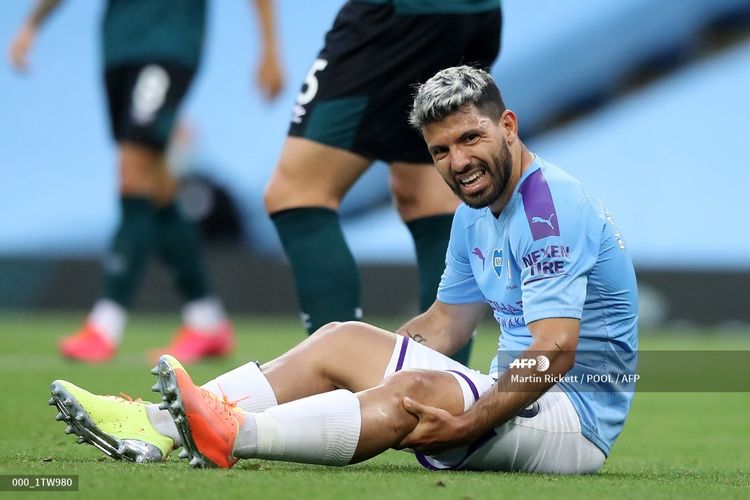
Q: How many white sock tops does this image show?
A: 2